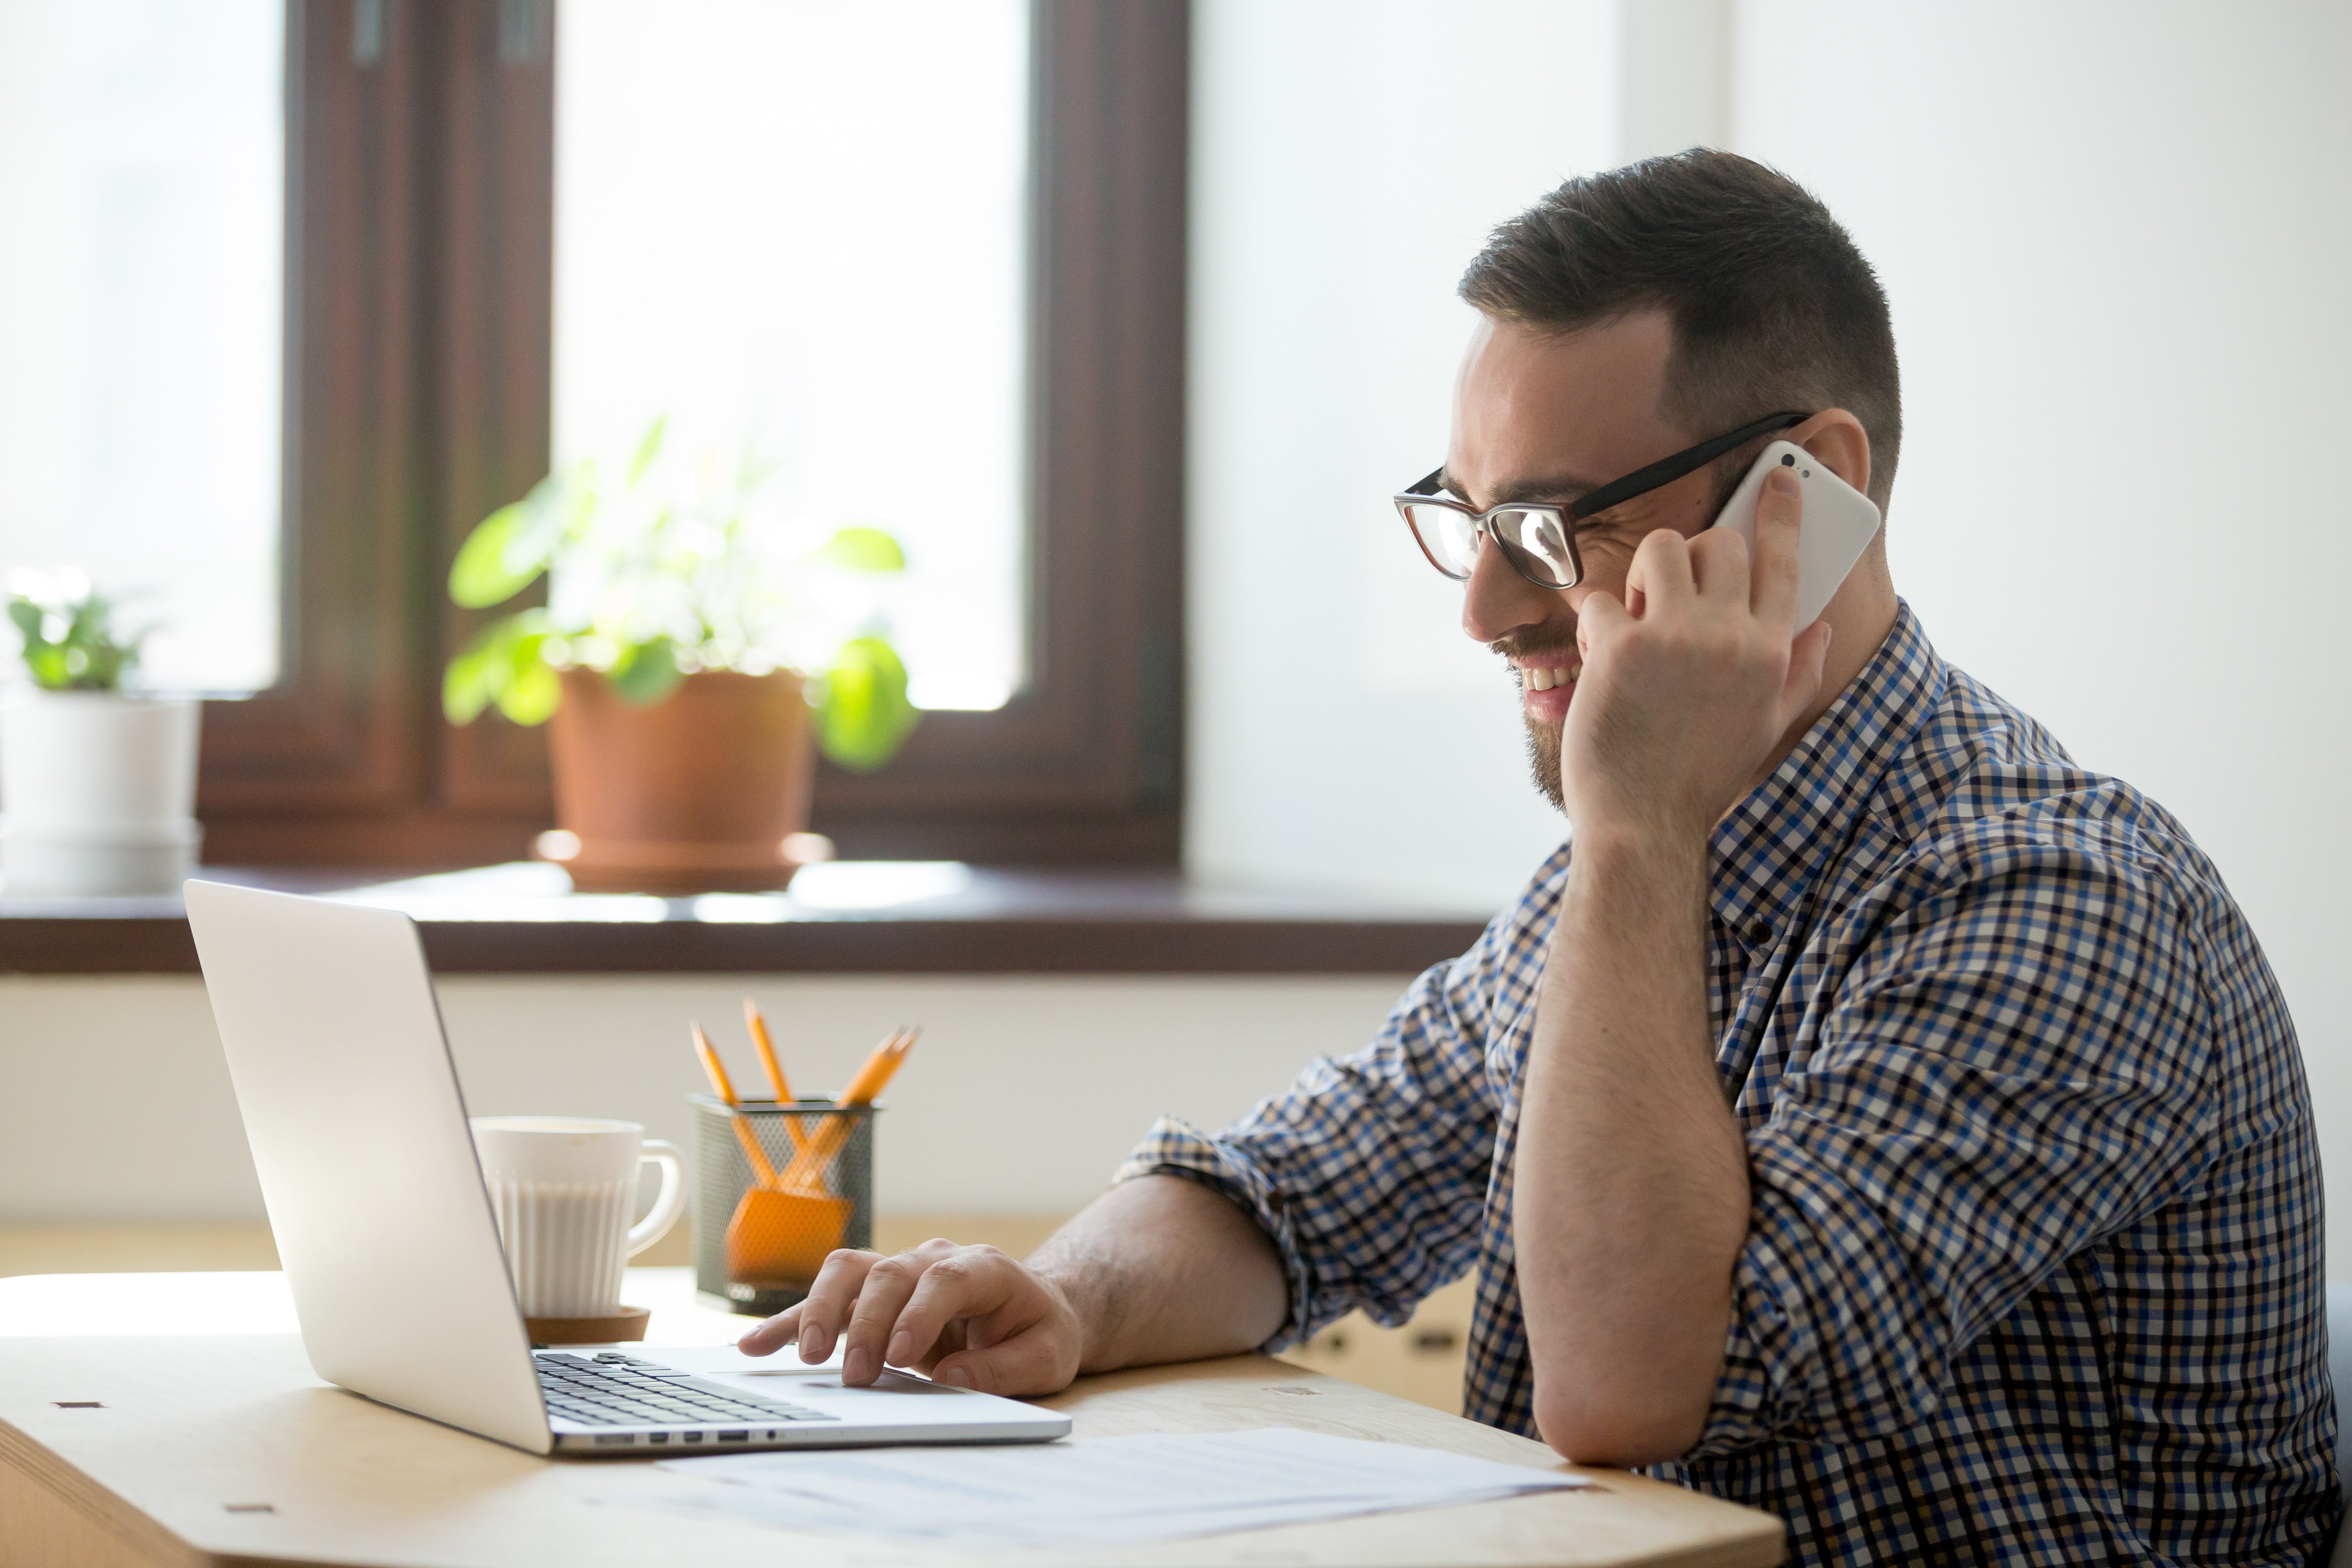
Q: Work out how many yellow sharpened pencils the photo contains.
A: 4